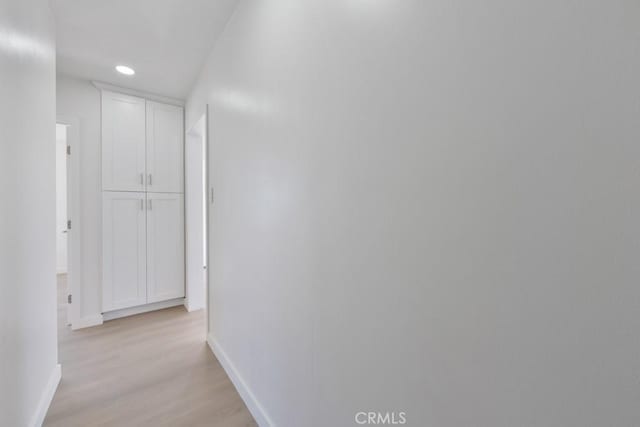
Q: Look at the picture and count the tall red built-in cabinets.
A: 0